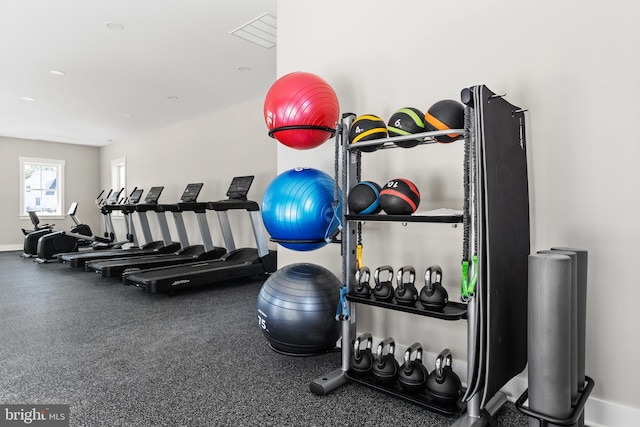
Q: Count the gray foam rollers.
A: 3